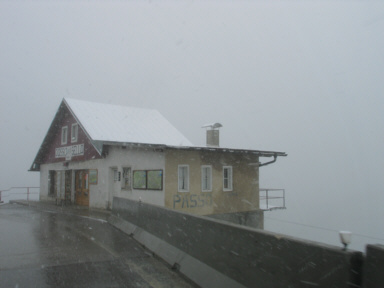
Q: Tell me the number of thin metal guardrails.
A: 2